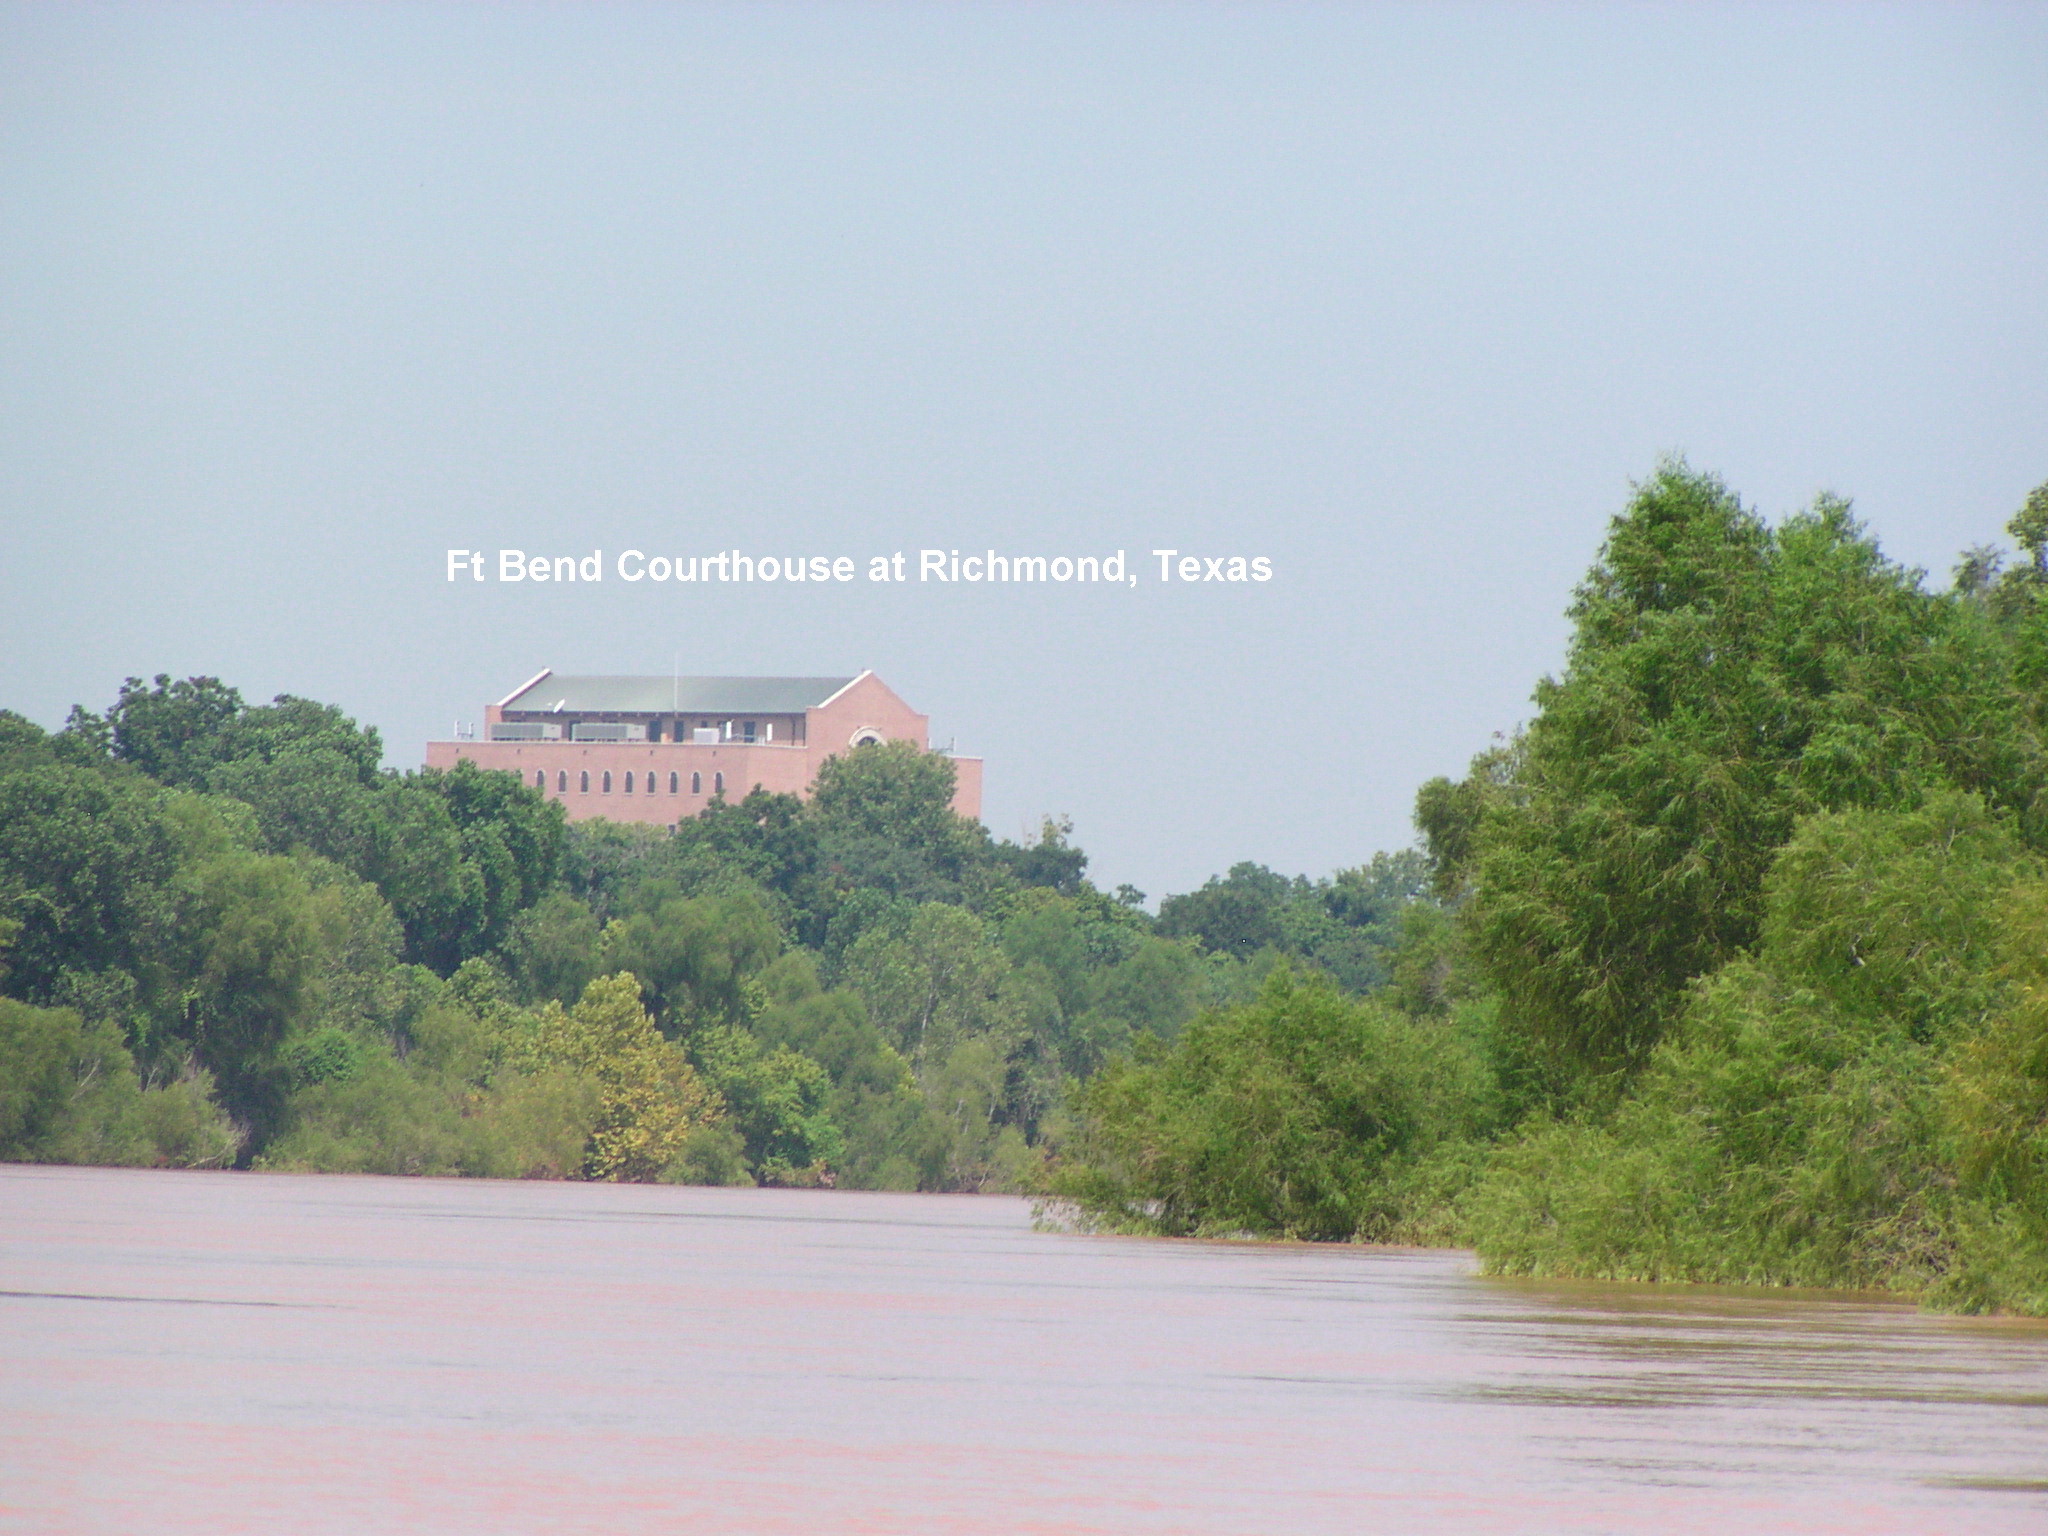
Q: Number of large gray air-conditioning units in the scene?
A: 2